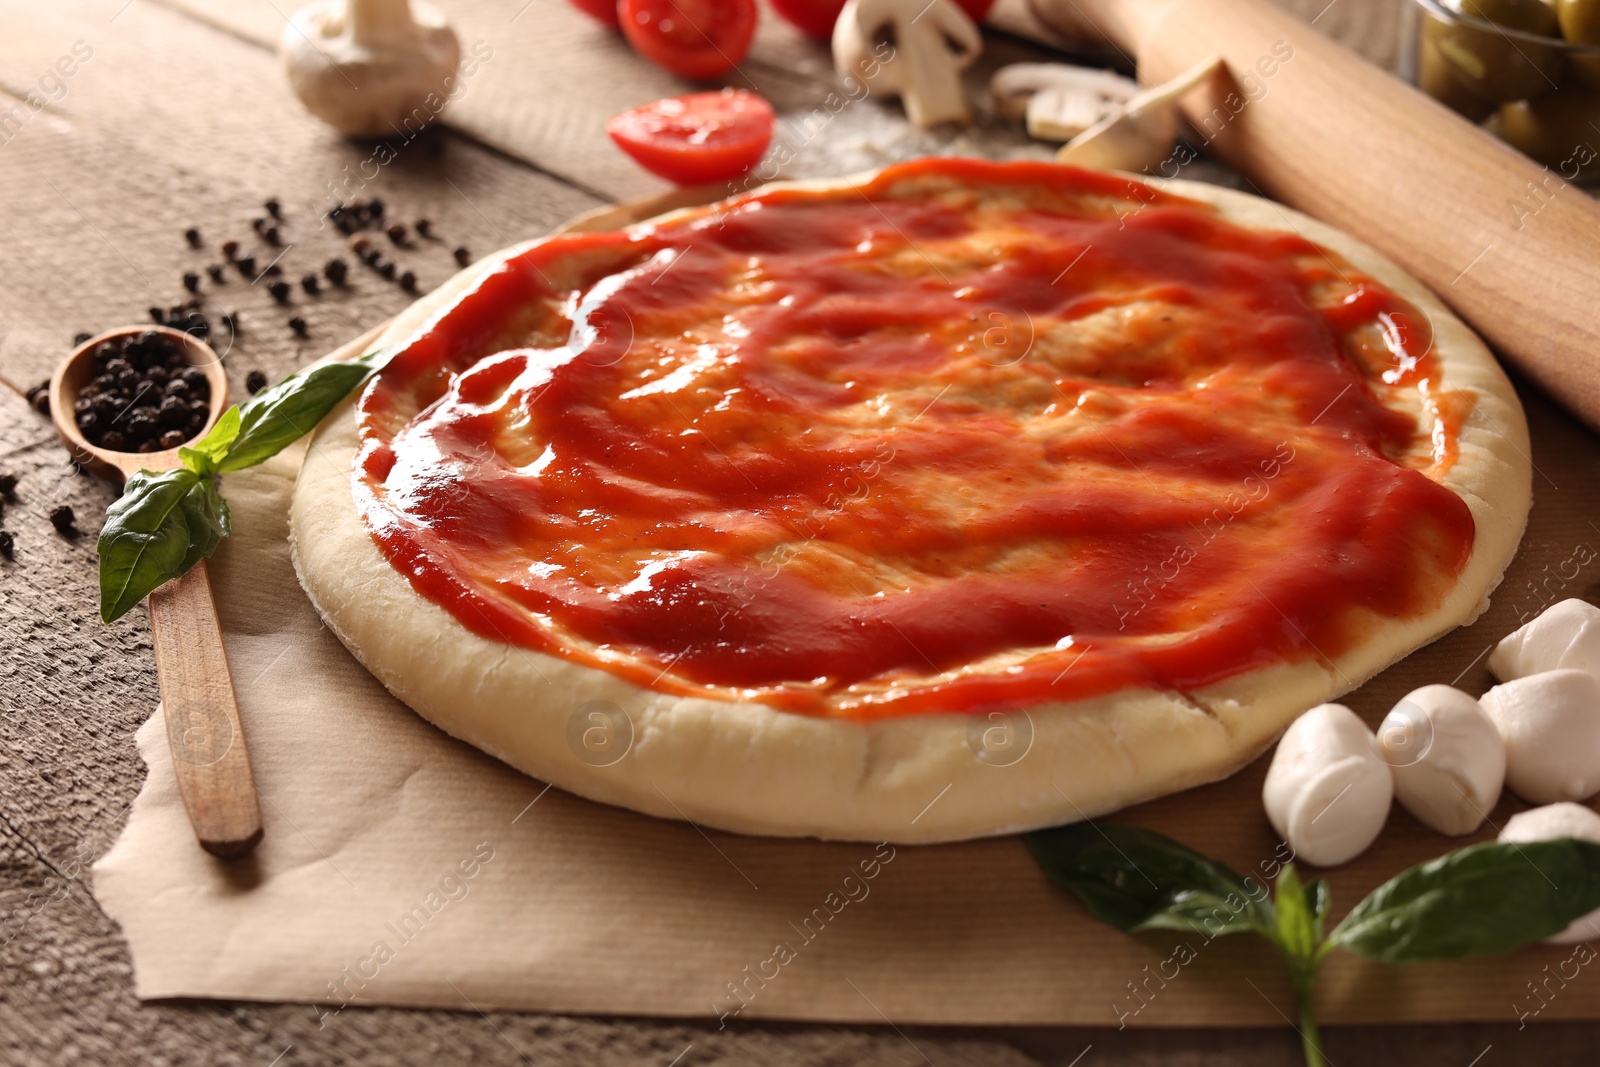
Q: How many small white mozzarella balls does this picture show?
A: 5